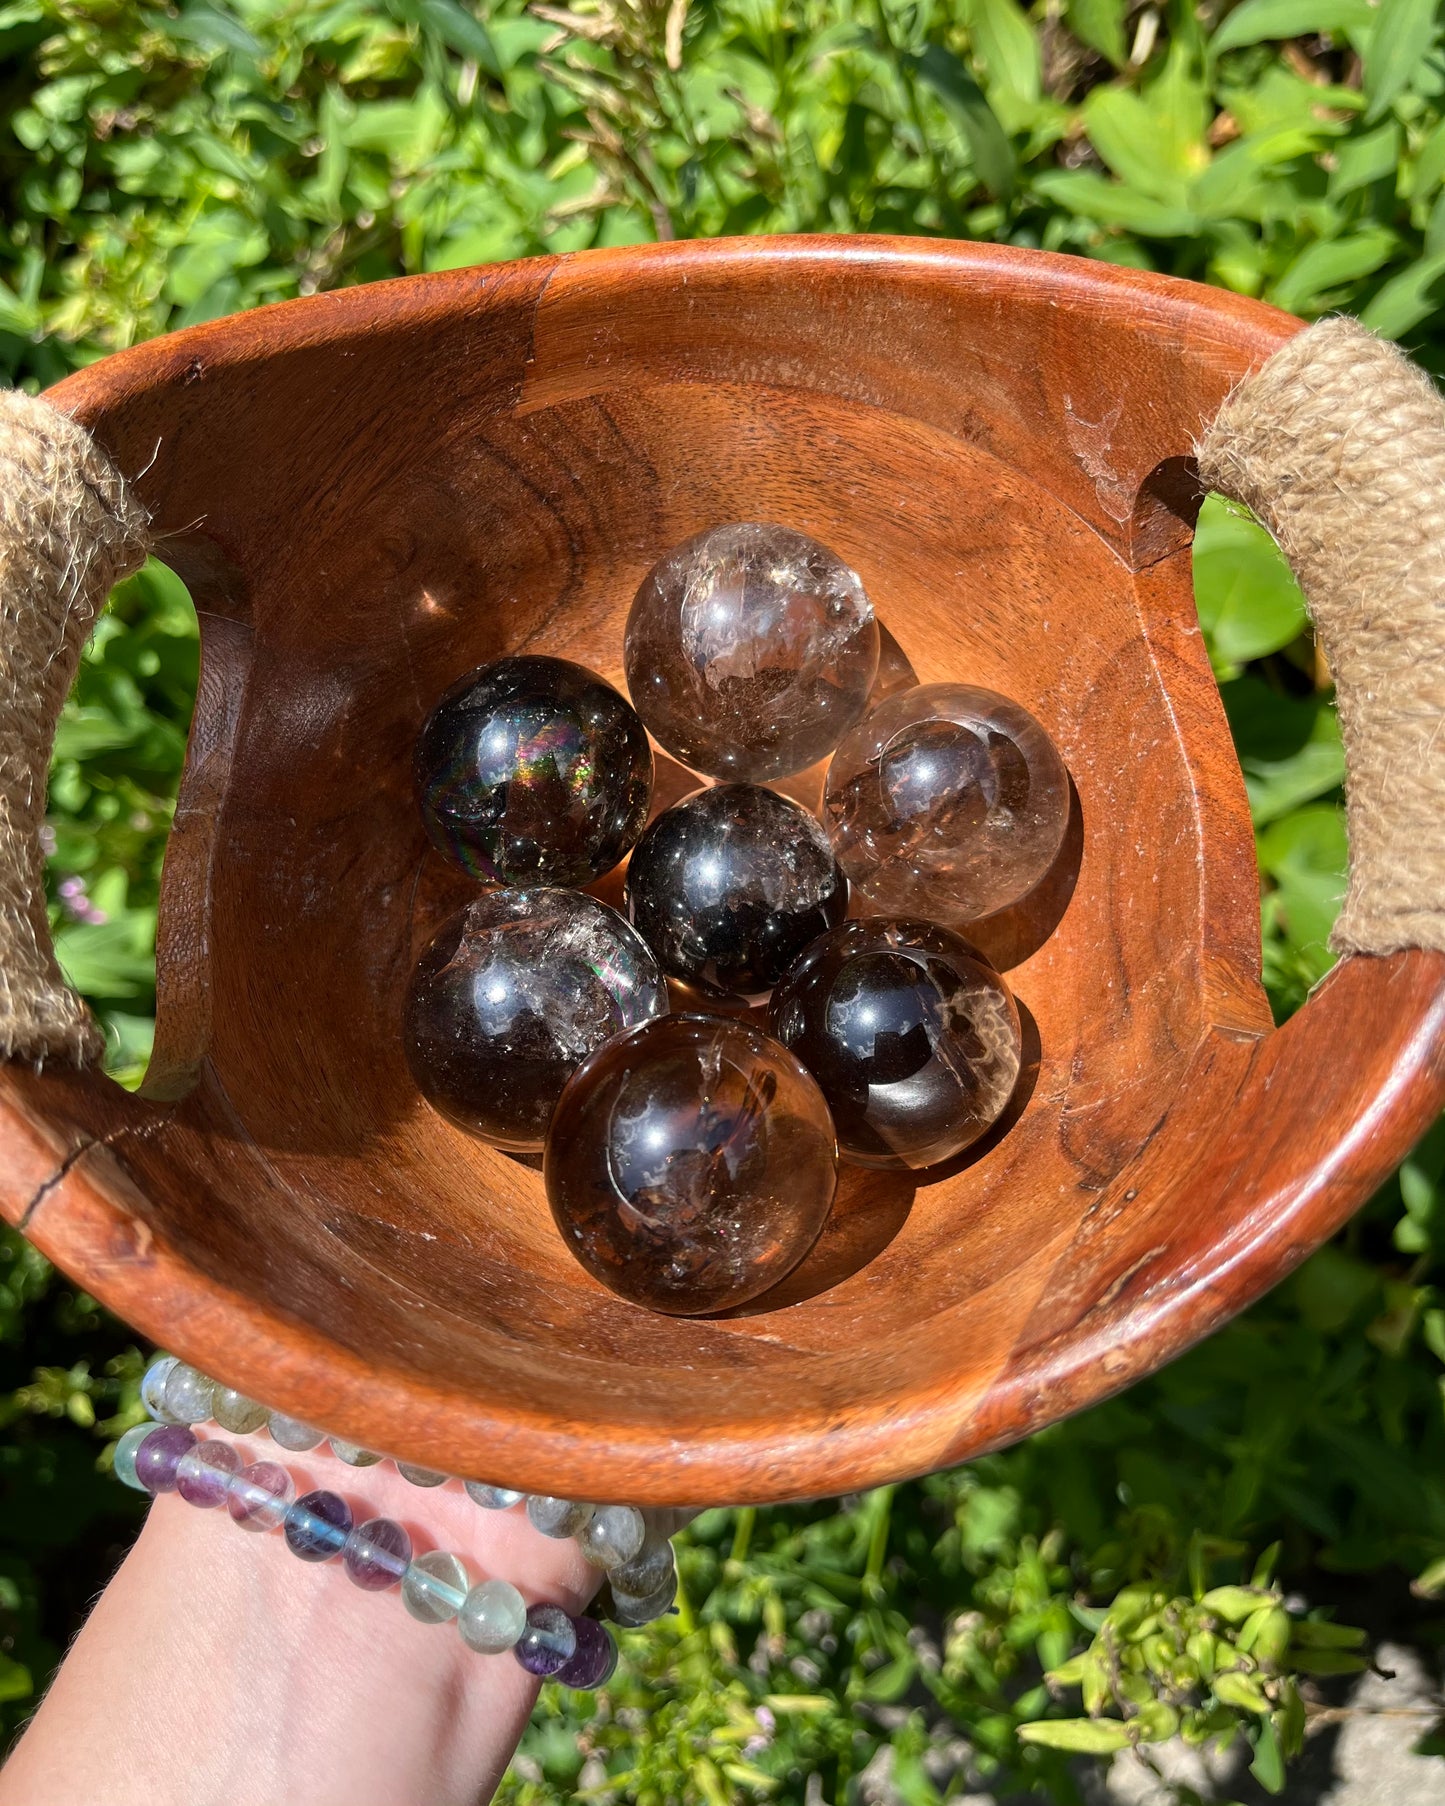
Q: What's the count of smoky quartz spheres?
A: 7